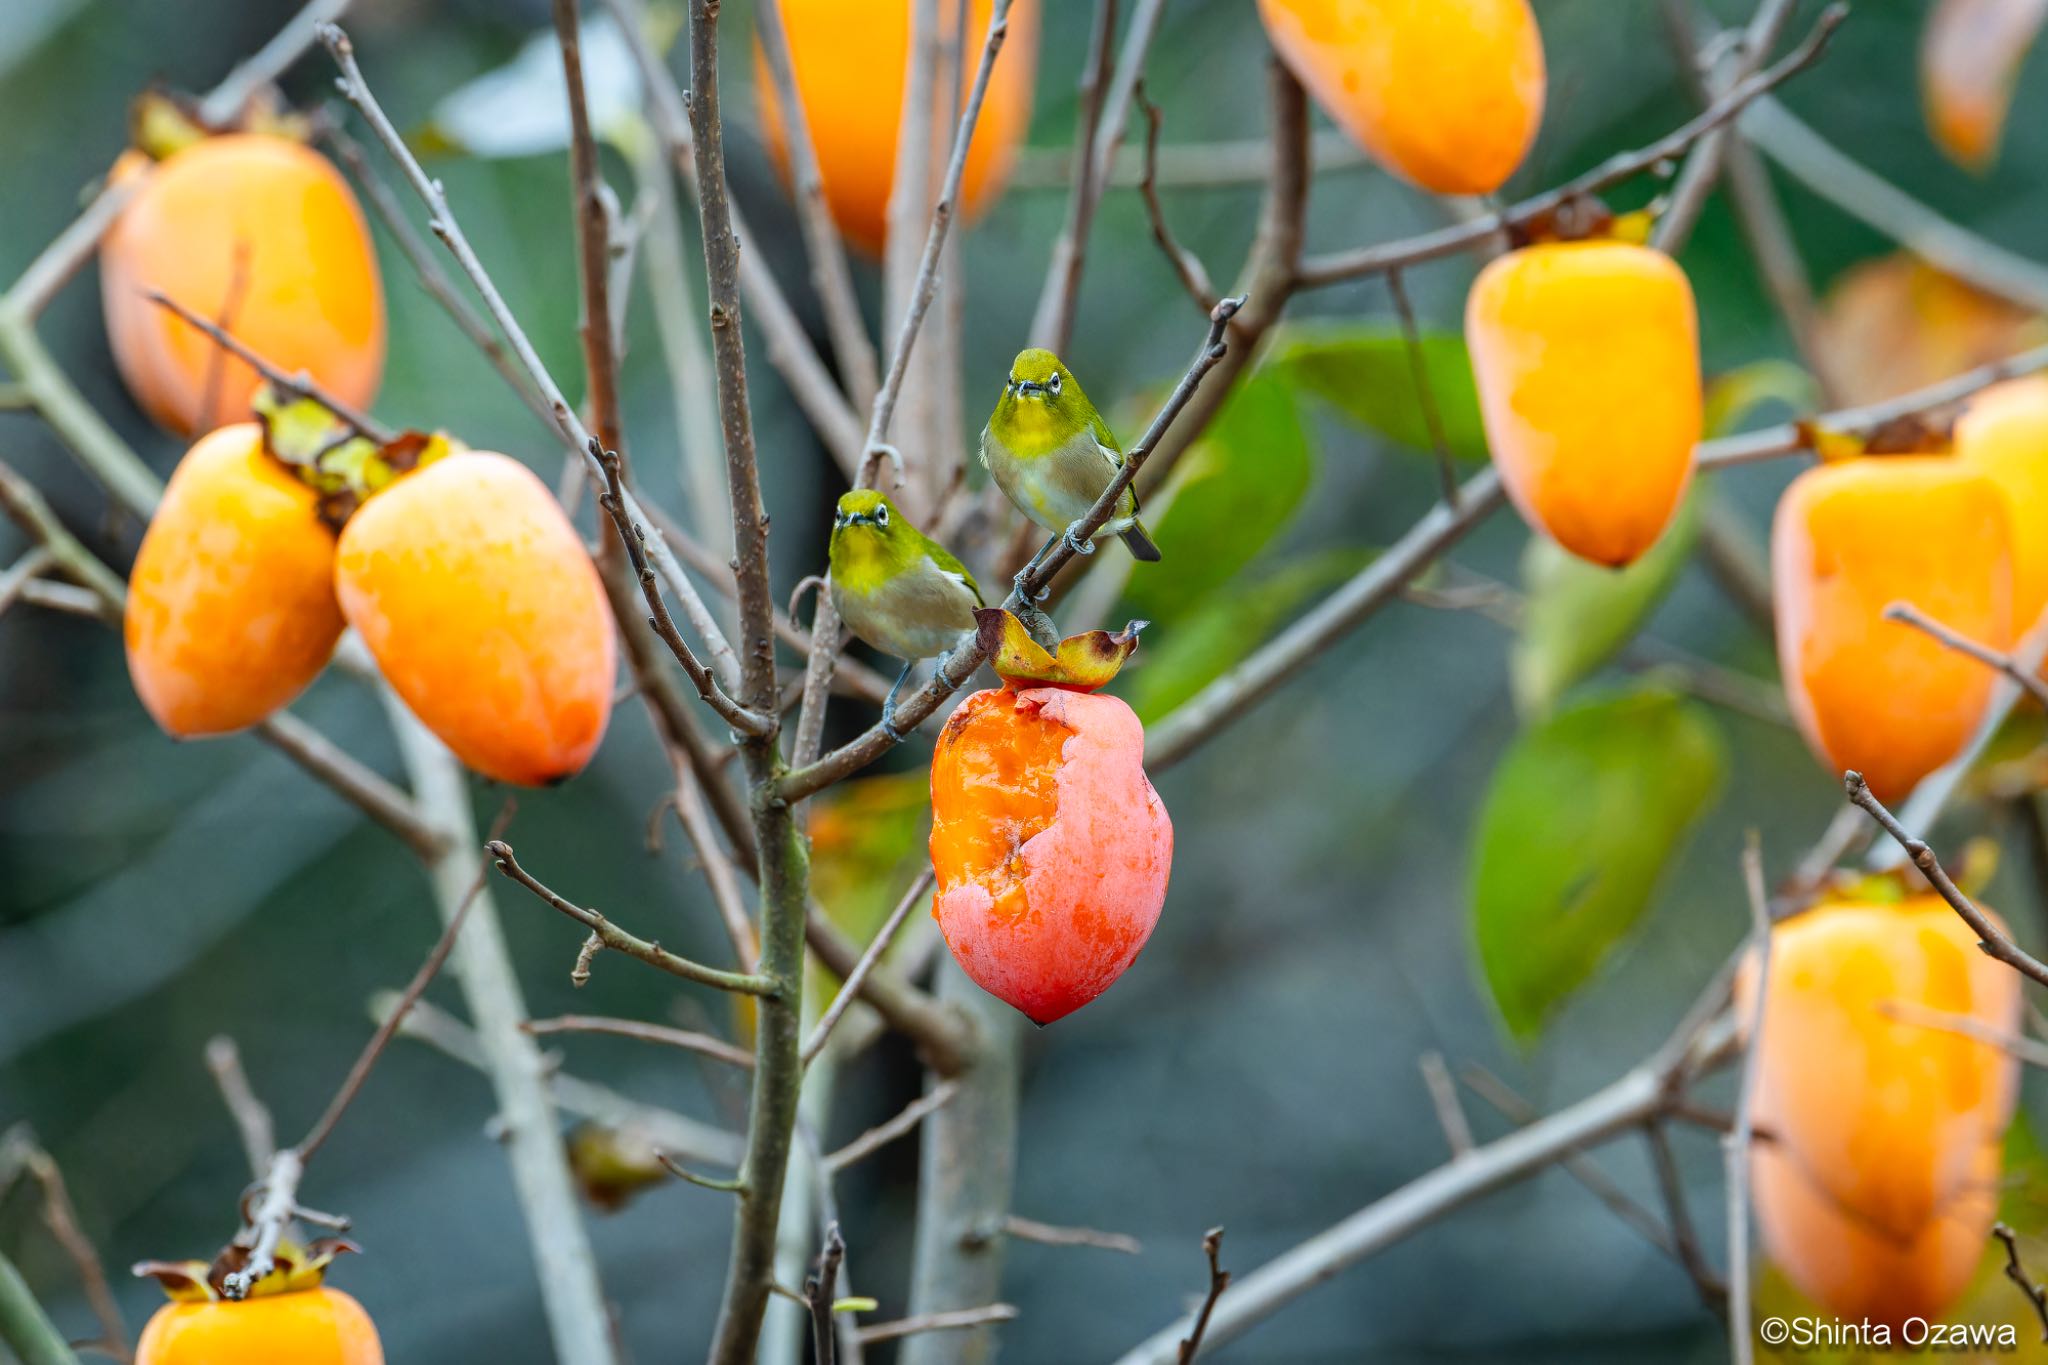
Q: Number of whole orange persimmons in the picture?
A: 6